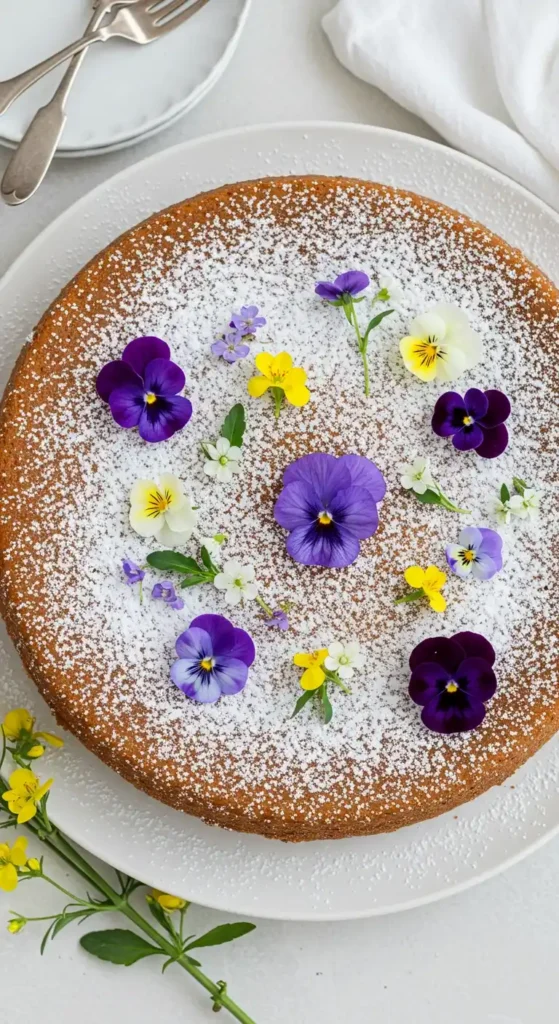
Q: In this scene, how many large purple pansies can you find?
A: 5